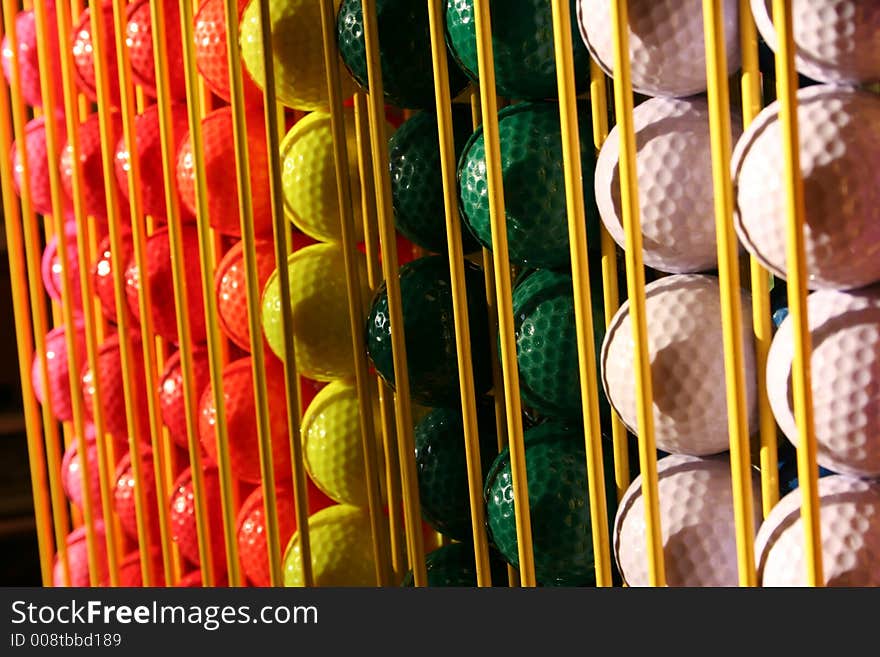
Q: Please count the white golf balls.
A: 8